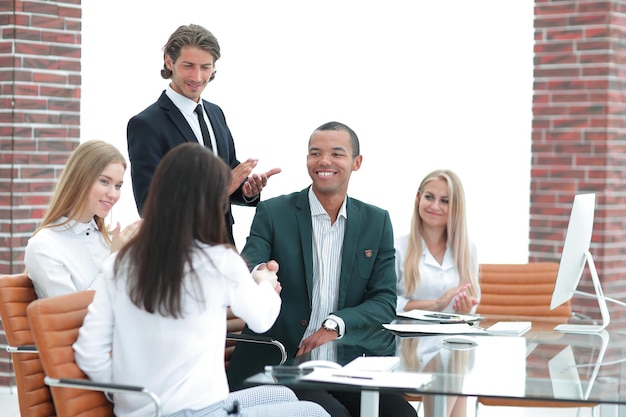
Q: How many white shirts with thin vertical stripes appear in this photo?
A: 1